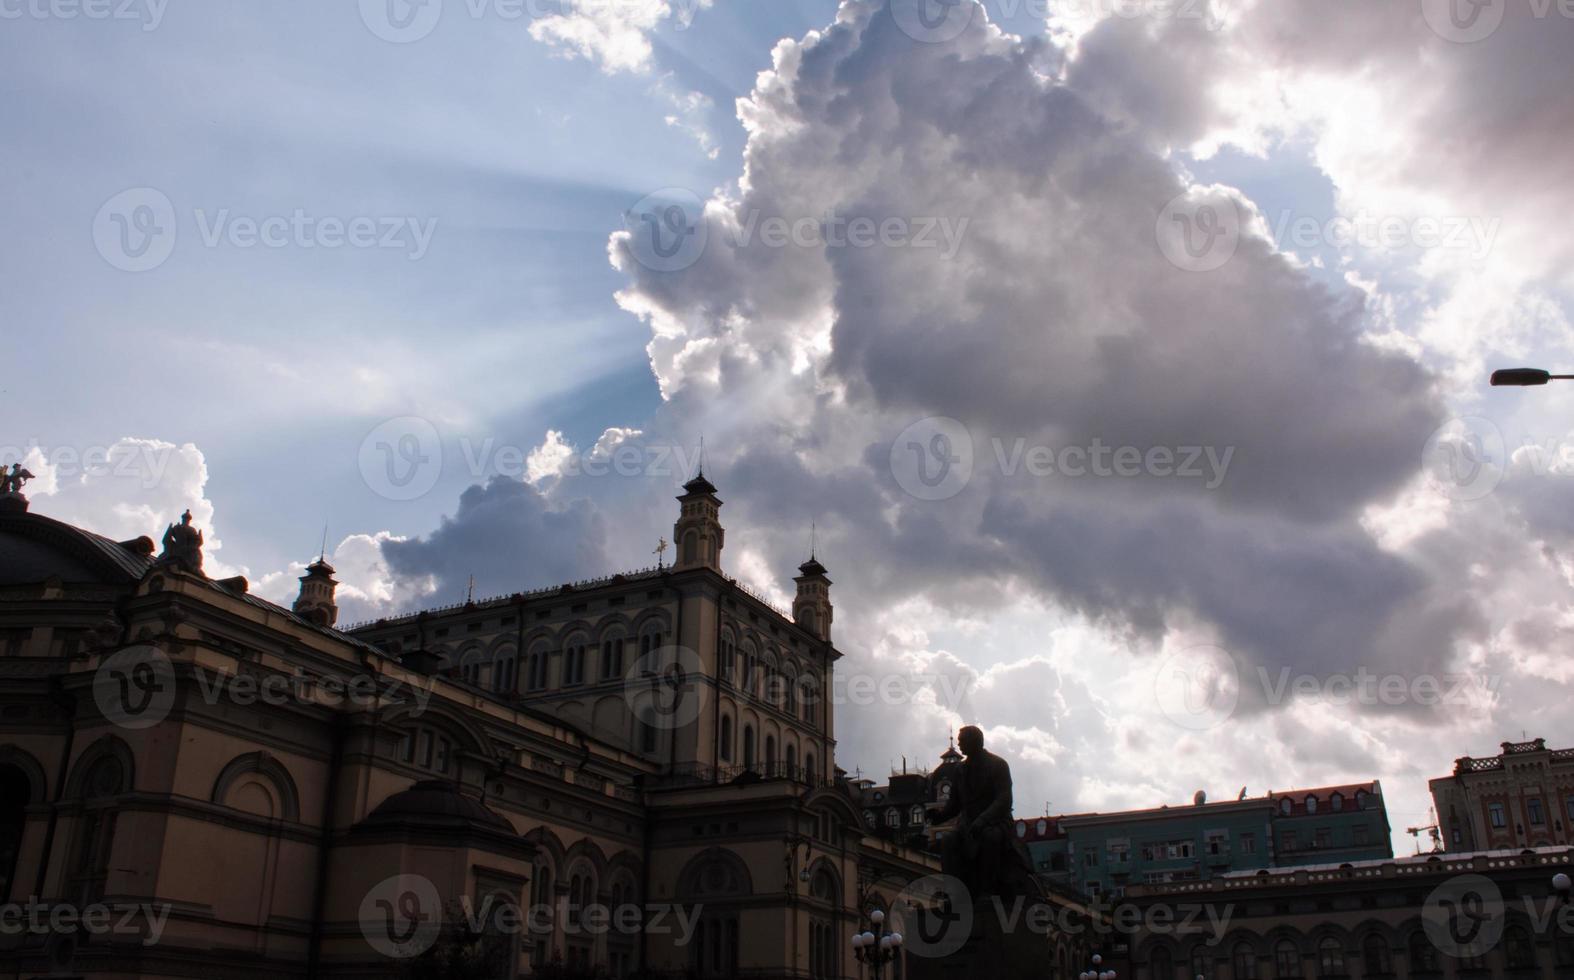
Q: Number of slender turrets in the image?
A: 3